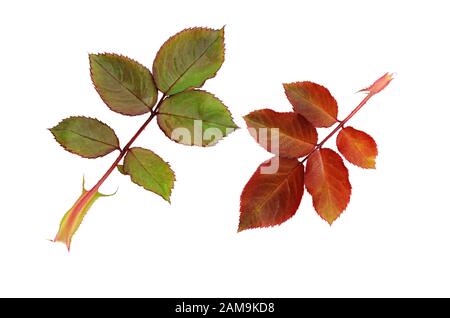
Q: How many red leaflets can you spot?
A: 5